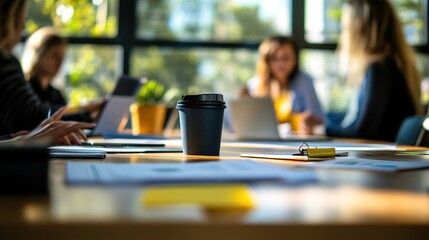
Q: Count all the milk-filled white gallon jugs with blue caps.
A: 0